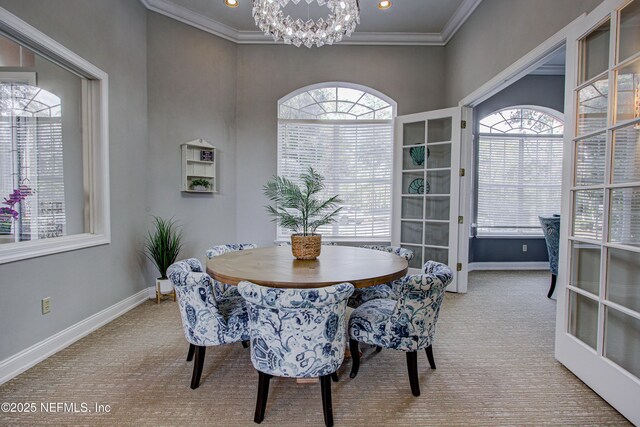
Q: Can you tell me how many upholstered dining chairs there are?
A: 6